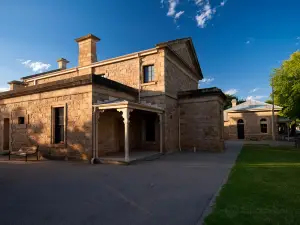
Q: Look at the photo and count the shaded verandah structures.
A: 1